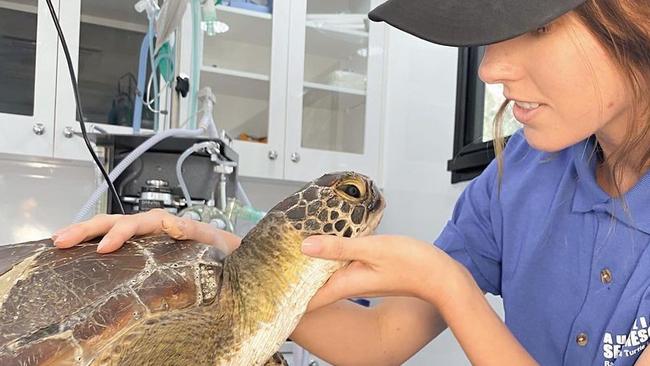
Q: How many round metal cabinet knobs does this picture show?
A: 4